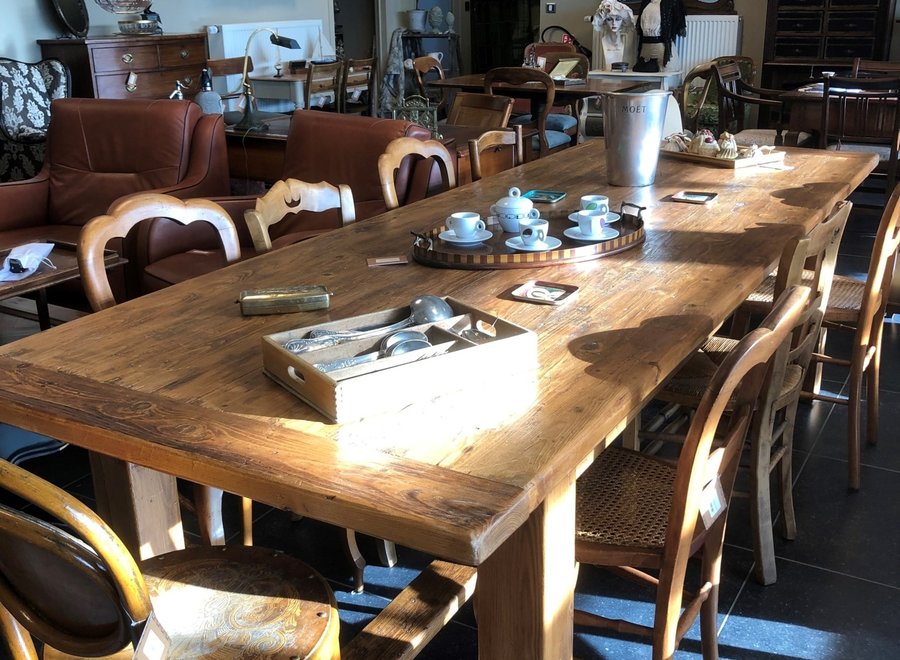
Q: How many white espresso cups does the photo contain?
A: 4